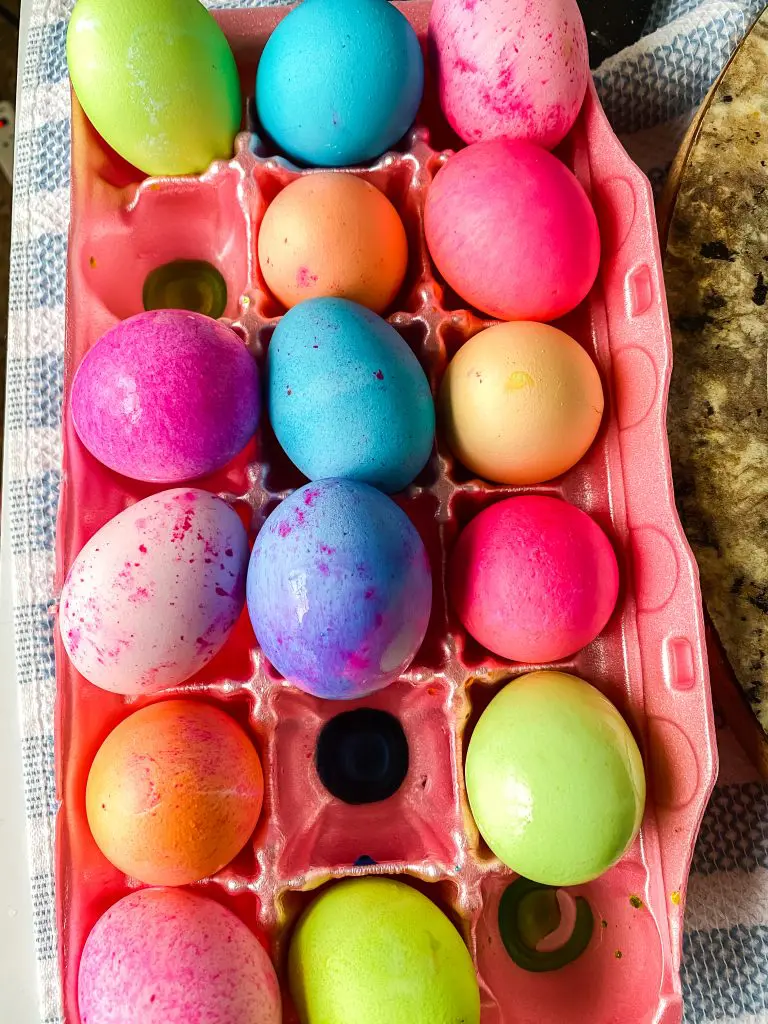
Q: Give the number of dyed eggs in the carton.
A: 15